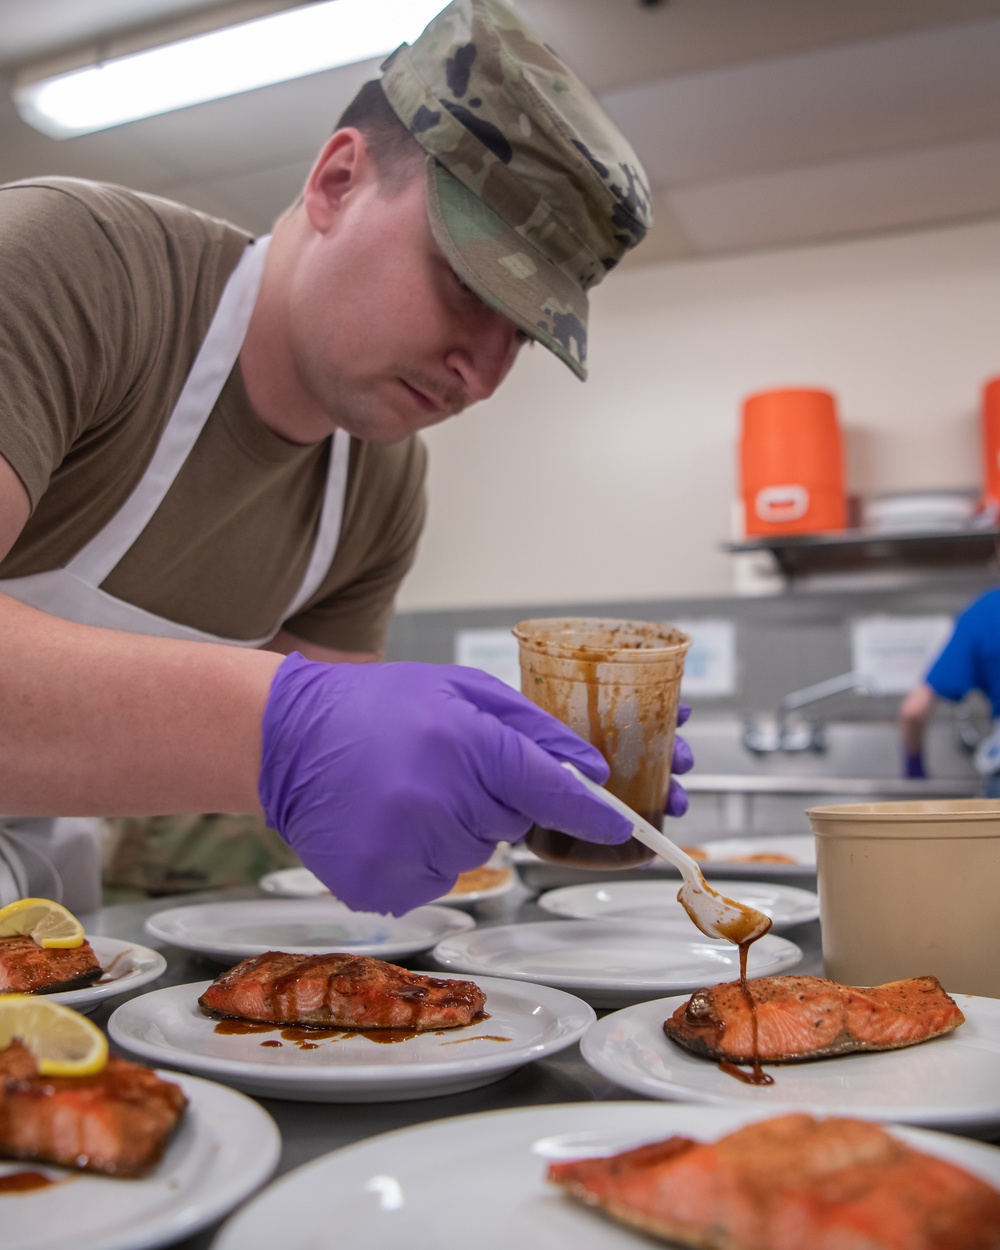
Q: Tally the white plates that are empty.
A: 3